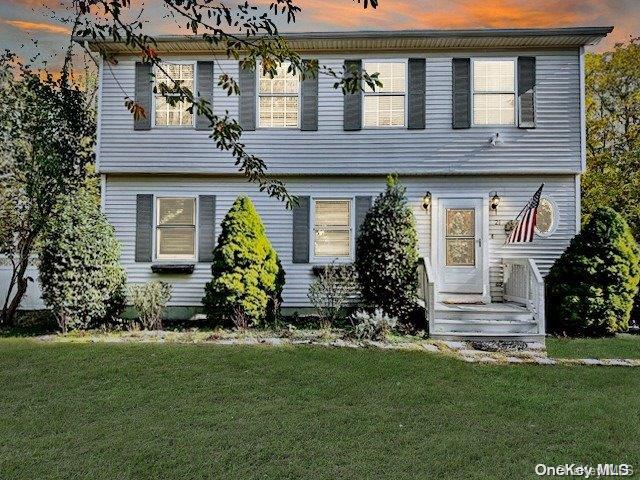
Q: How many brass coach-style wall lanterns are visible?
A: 2